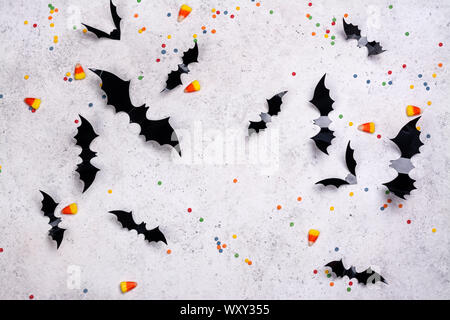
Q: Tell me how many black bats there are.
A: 12